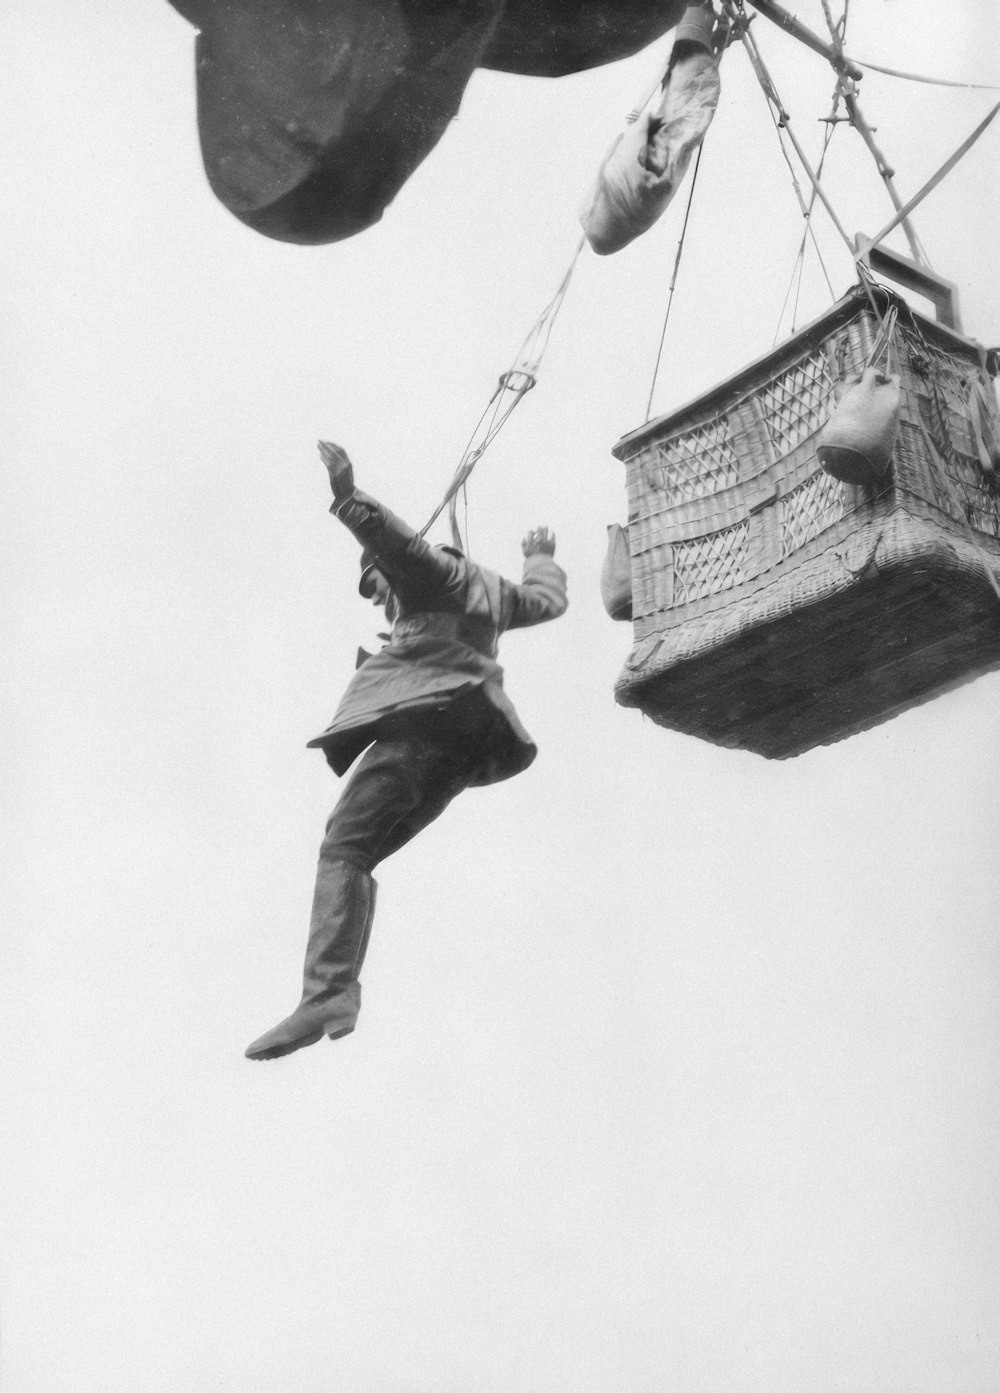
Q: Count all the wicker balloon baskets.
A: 1